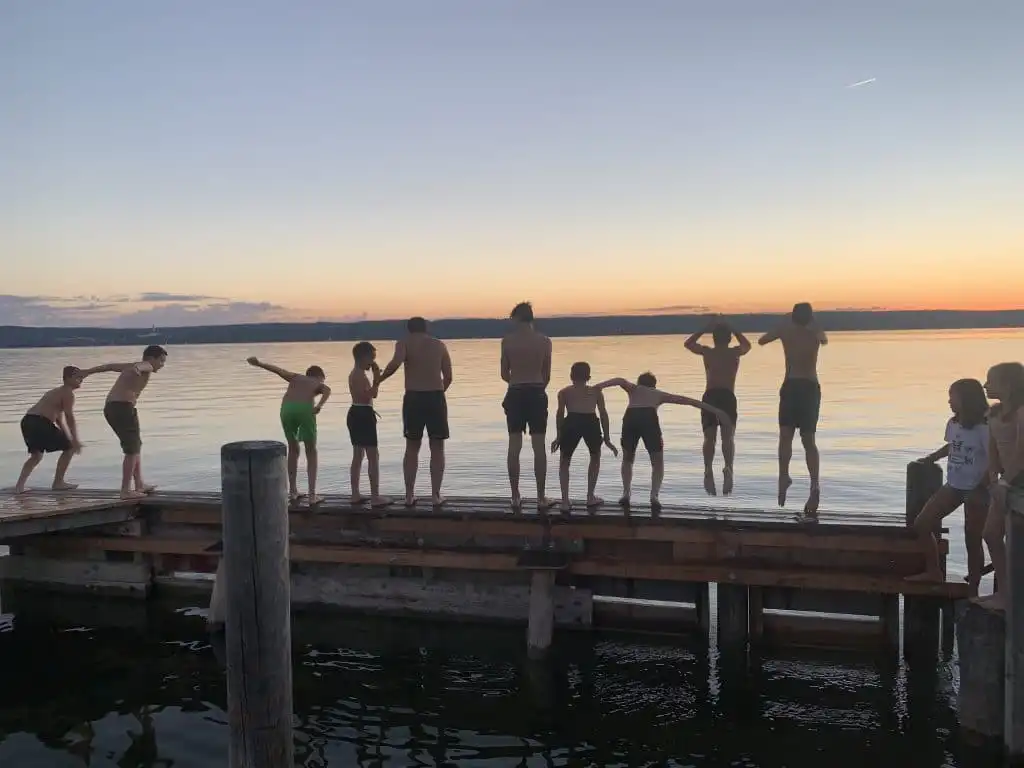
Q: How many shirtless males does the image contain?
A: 10